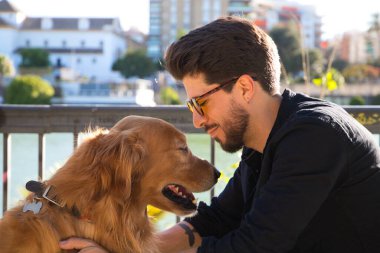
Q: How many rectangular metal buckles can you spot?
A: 1